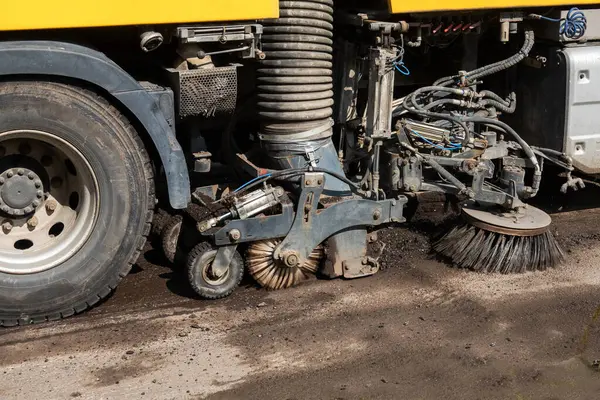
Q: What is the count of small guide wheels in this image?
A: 2